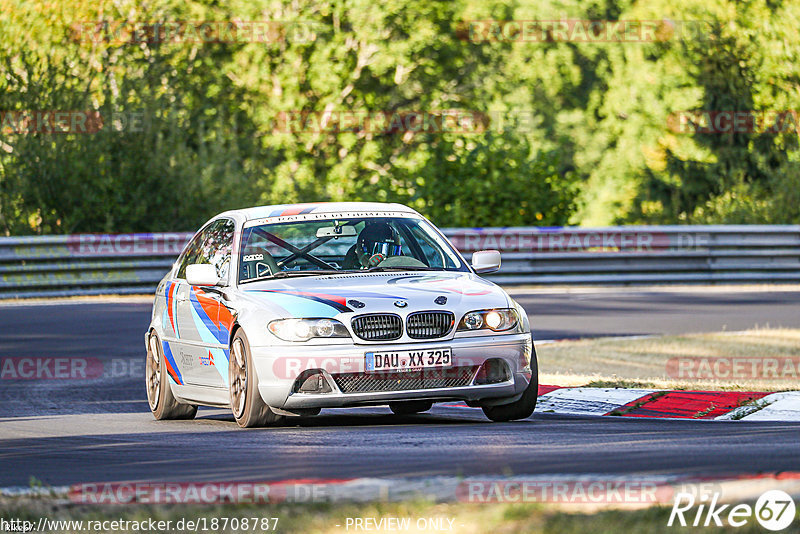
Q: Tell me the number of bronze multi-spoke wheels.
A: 2